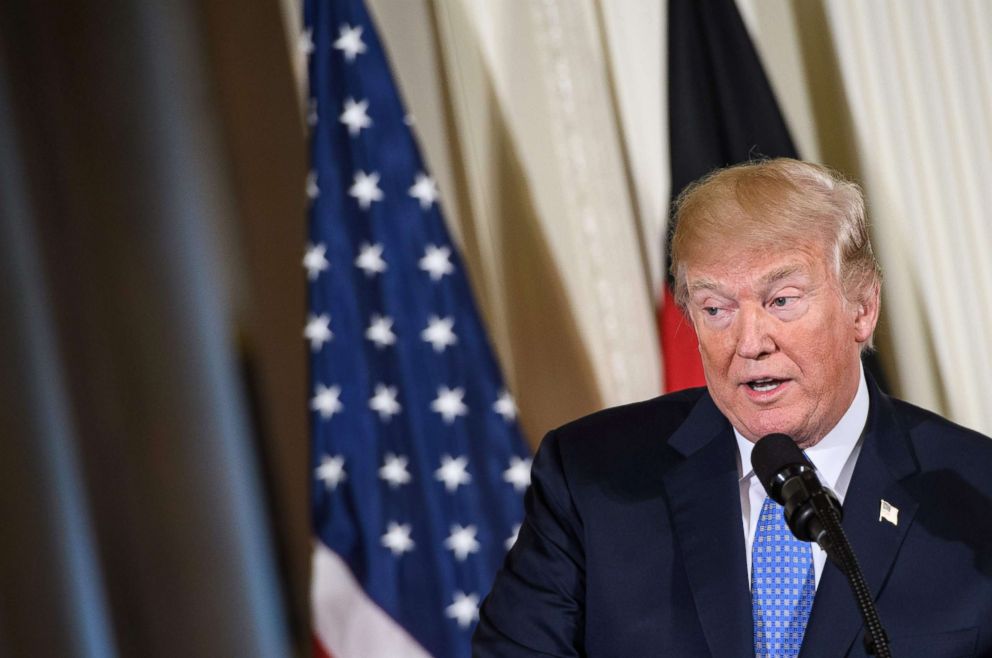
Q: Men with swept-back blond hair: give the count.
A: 1